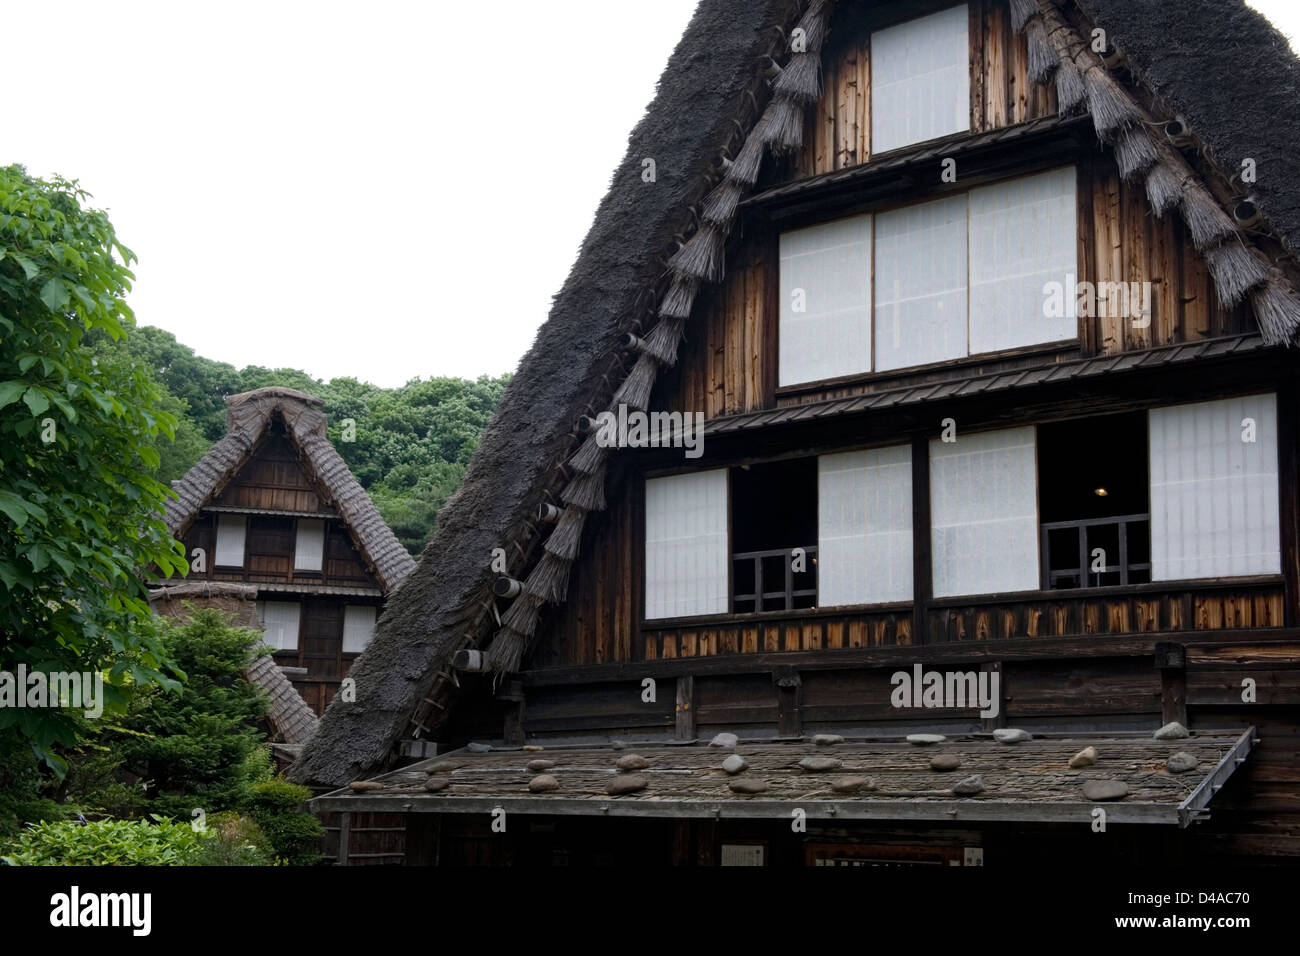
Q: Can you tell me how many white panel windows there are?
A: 12